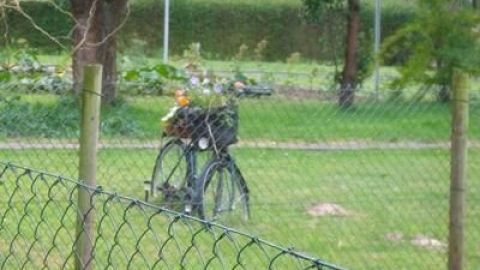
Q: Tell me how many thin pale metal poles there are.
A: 2